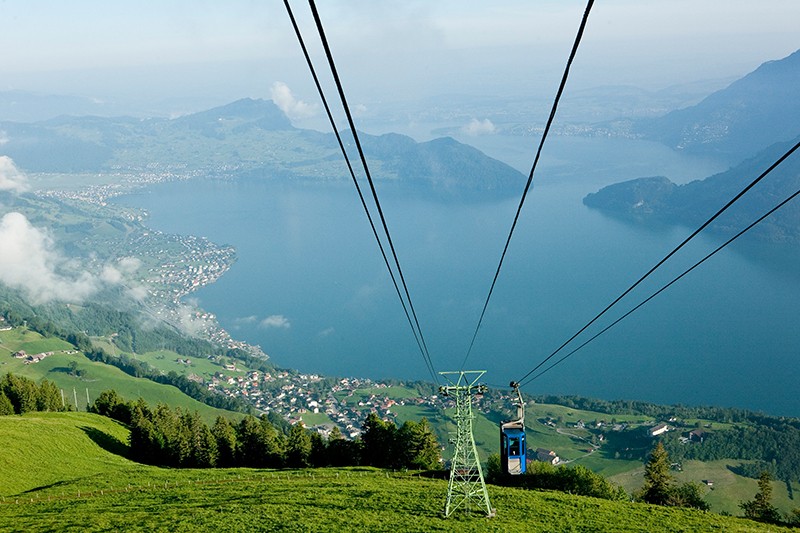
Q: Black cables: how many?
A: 5